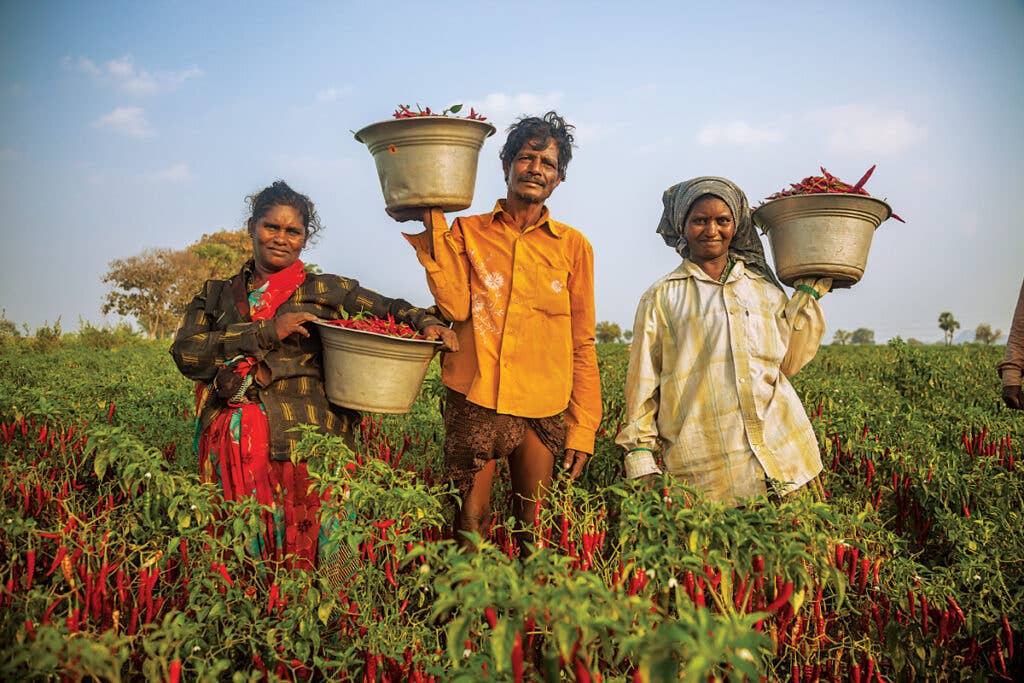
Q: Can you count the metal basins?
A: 3